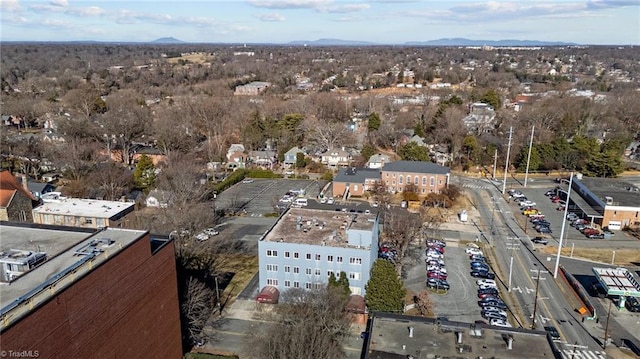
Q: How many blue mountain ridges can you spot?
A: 3